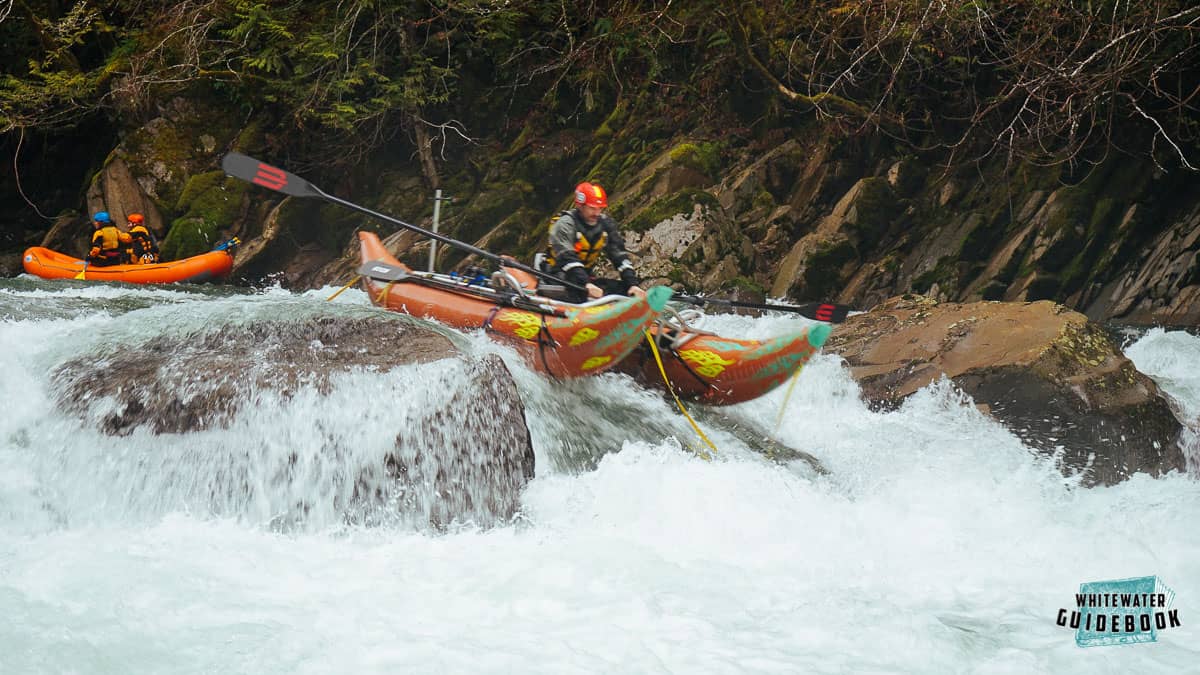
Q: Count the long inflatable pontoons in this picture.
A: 2